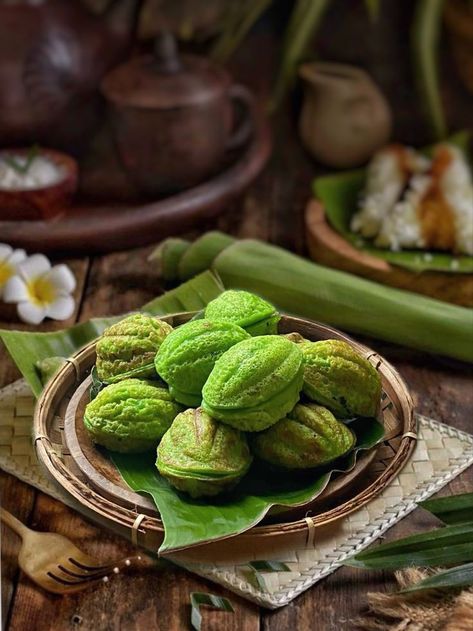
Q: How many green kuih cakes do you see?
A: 8